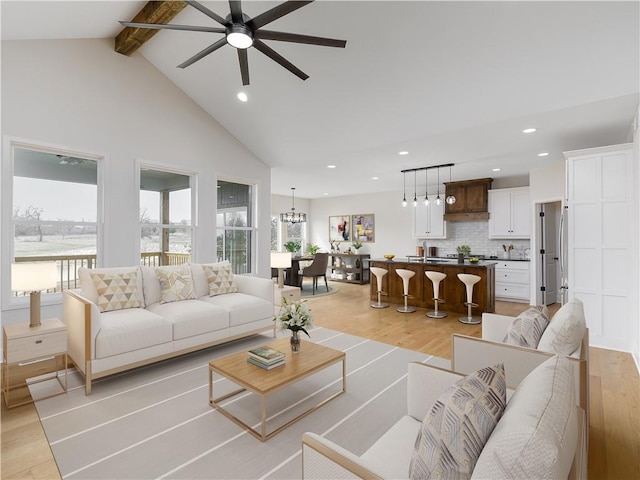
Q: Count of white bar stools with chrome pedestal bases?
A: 4